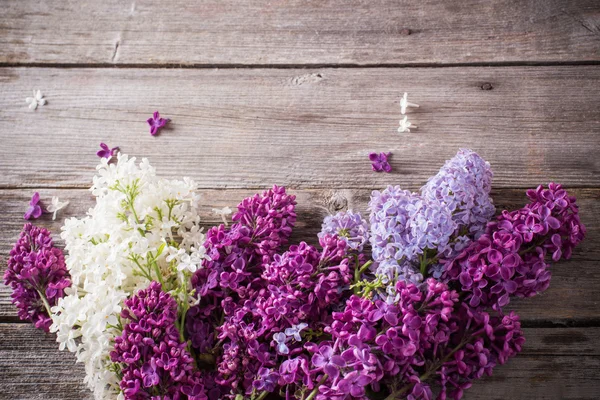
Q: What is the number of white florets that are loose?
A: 5